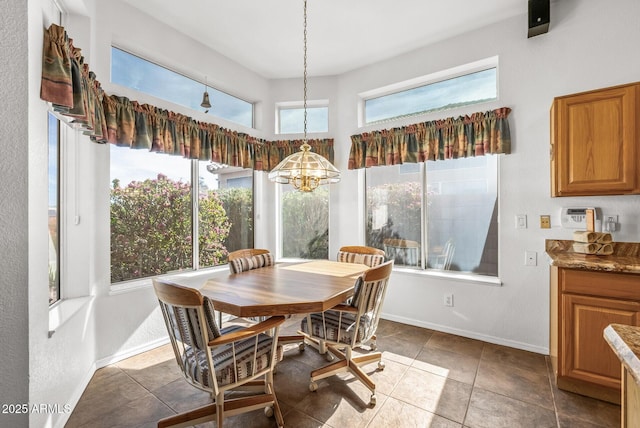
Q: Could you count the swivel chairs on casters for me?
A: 4